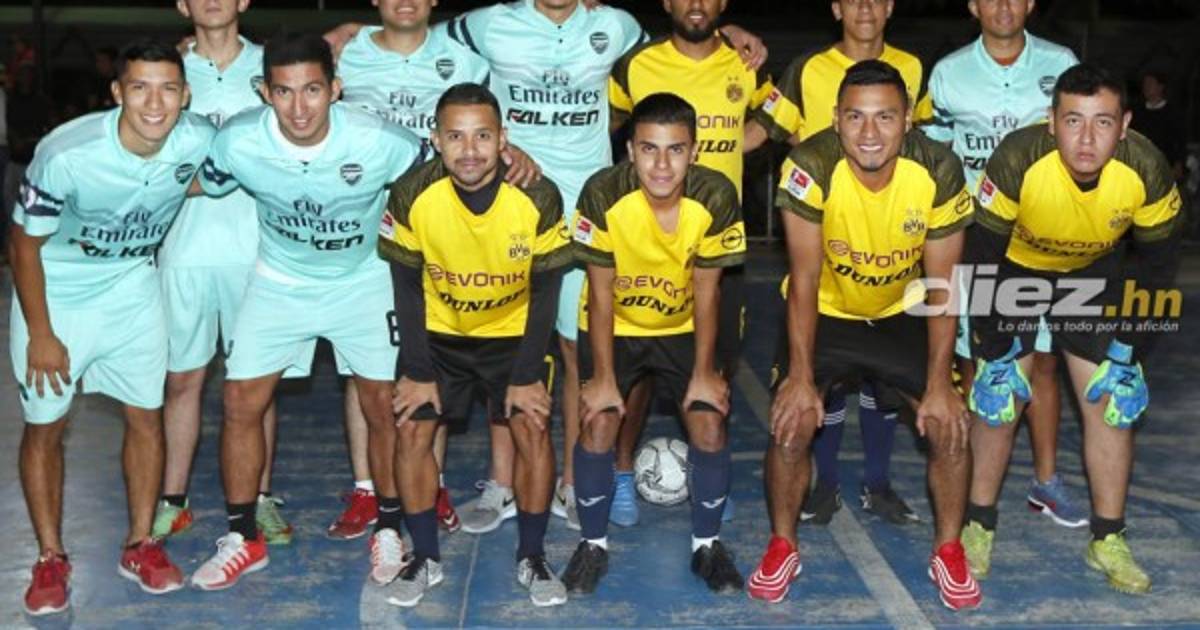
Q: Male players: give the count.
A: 12